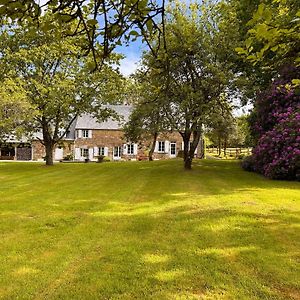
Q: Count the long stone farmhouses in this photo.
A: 1